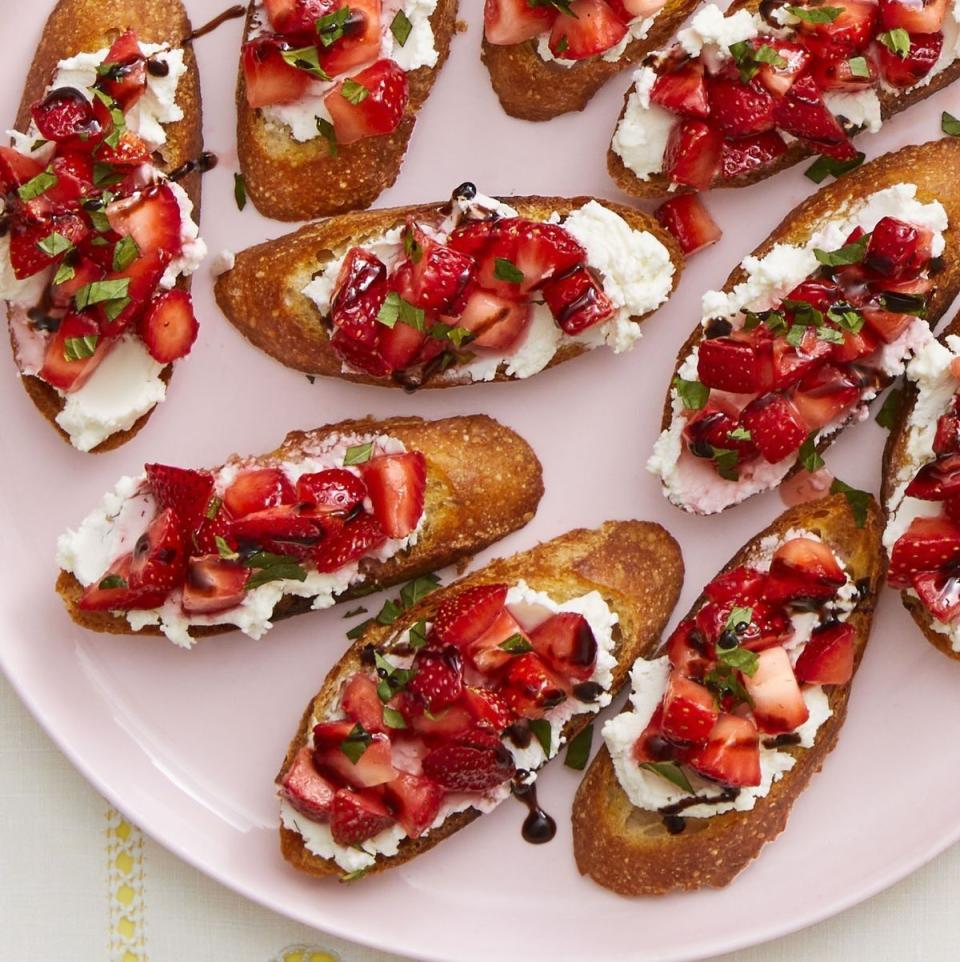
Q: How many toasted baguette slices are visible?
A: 10